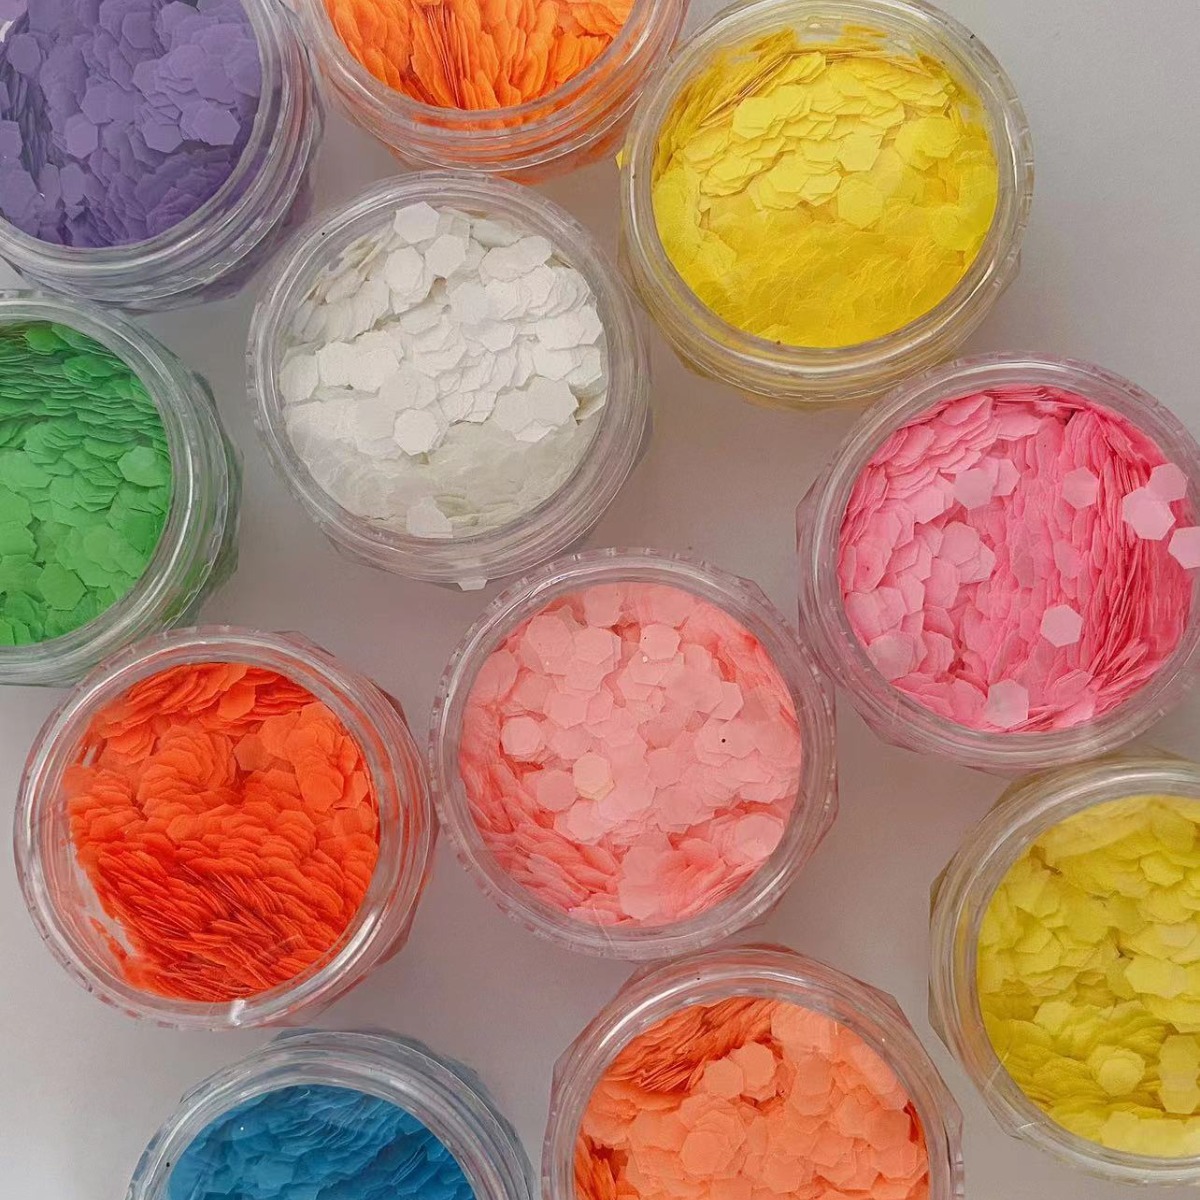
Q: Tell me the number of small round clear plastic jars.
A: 11